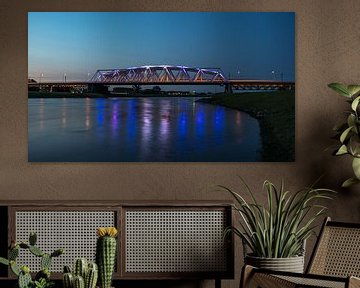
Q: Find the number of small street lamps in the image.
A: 5